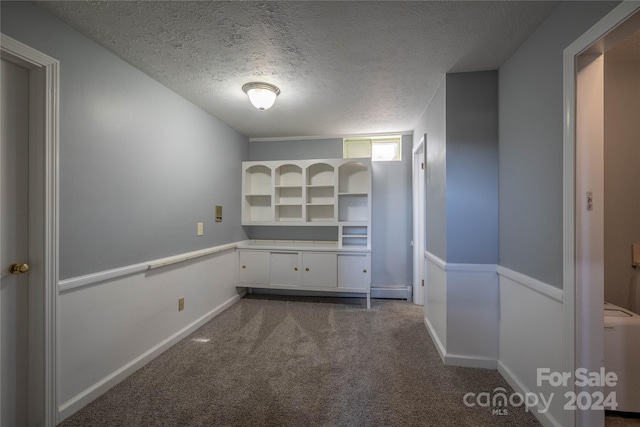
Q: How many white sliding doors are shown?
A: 4